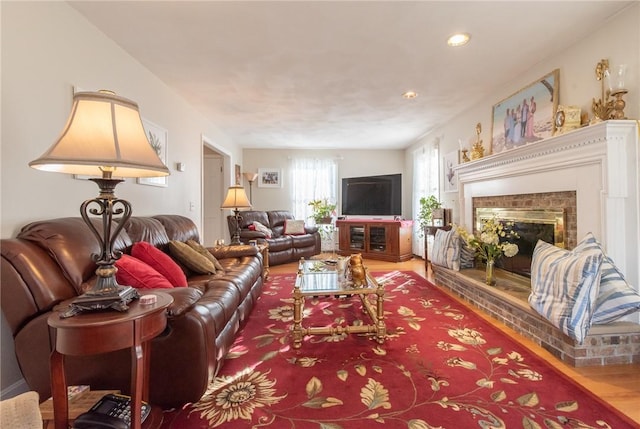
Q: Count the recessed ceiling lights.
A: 2